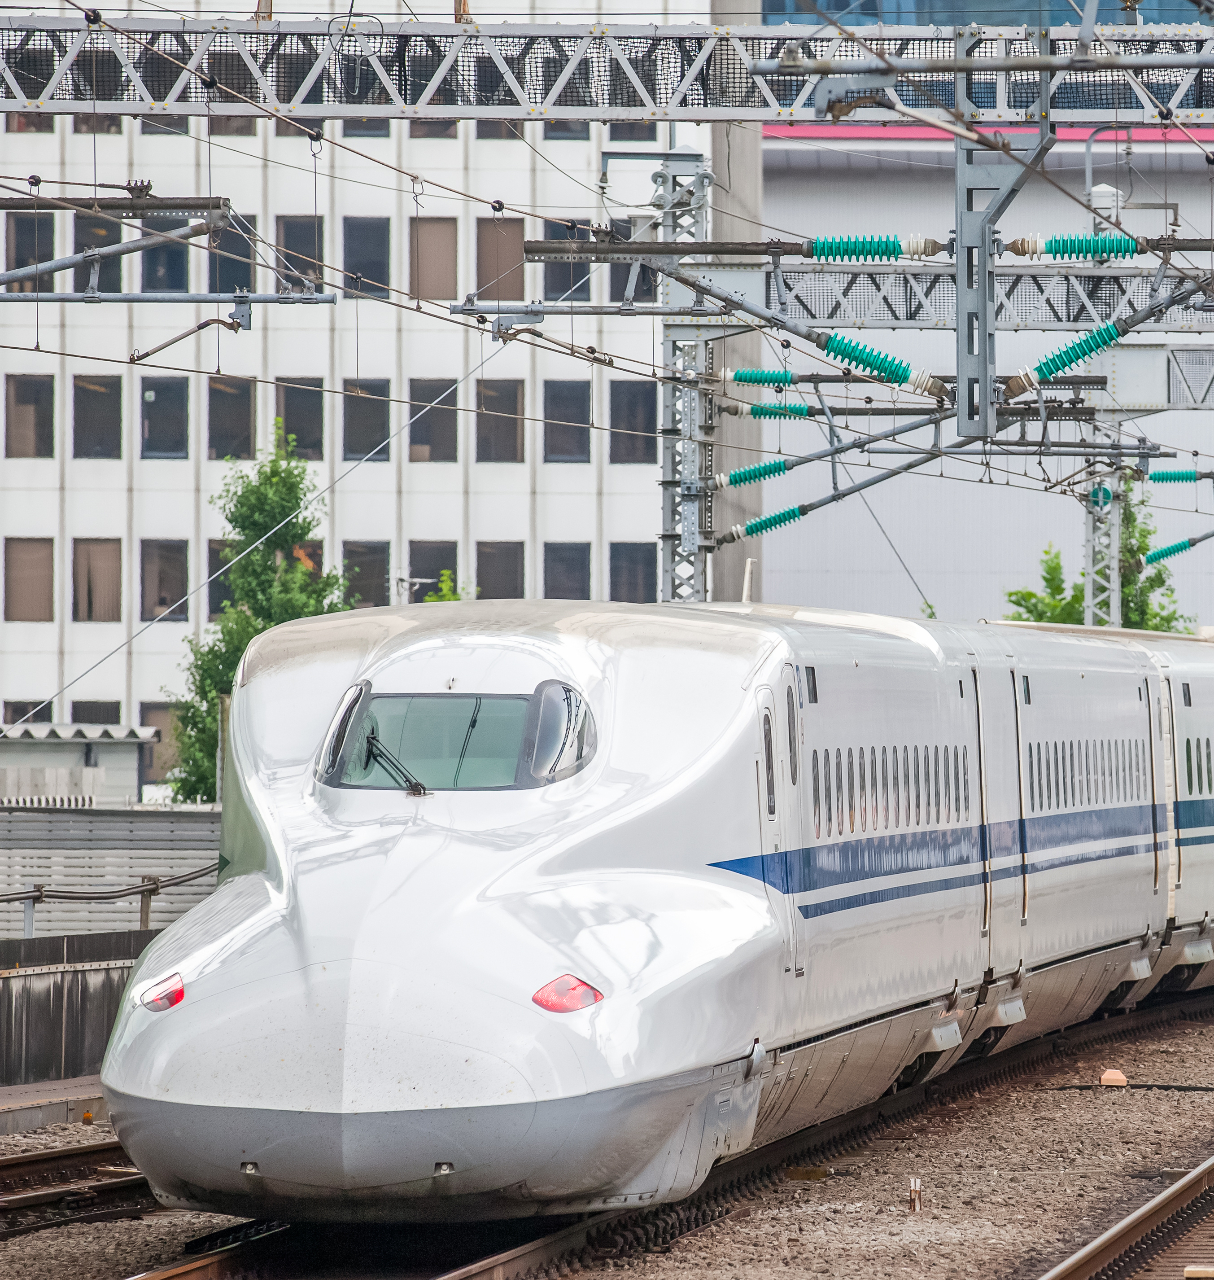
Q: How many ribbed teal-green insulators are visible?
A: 10